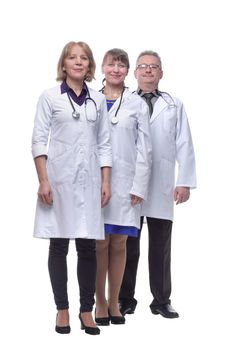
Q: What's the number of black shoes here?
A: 6